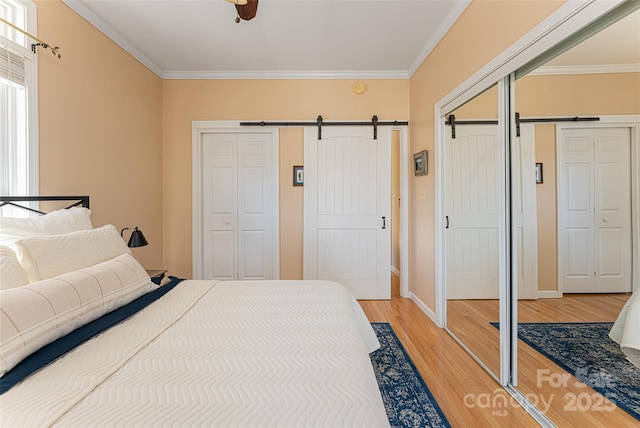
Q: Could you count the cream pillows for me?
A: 4